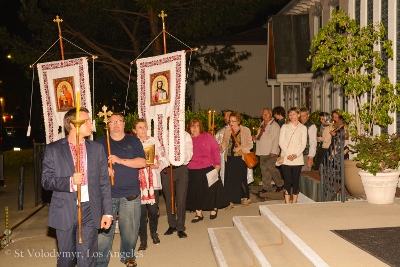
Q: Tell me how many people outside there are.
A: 13